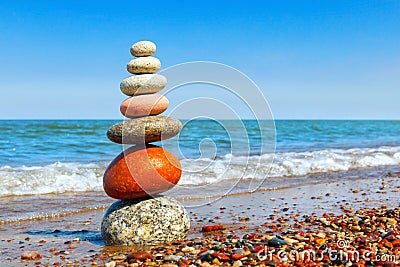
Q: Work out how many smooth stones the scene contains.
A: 7